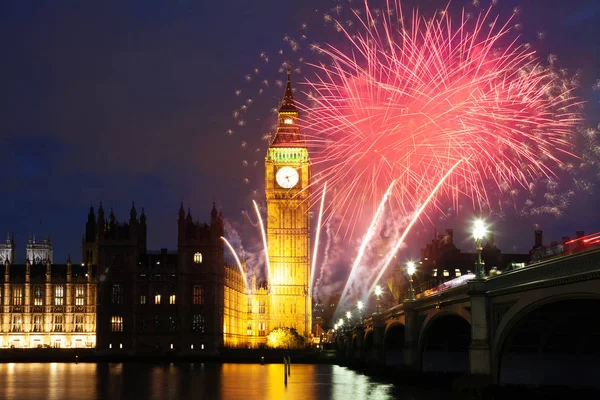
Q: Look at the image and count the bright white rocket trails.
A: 5